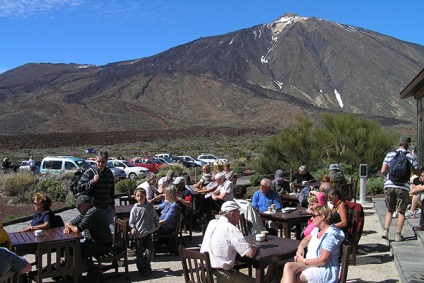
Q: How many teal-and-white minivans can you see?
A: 1